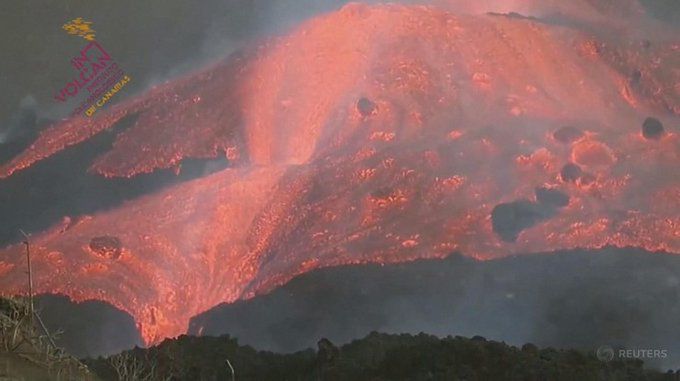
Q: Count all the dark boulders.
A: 7